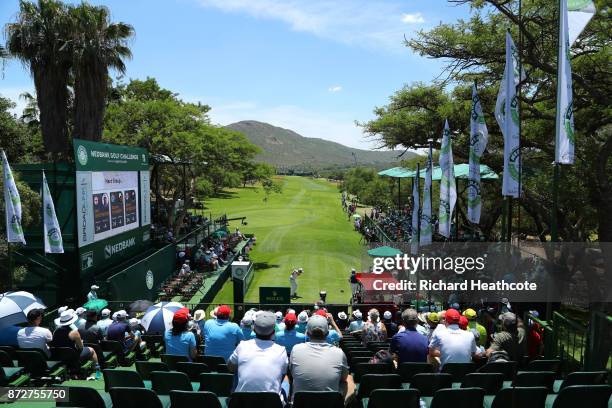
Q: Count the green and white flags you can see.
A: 8